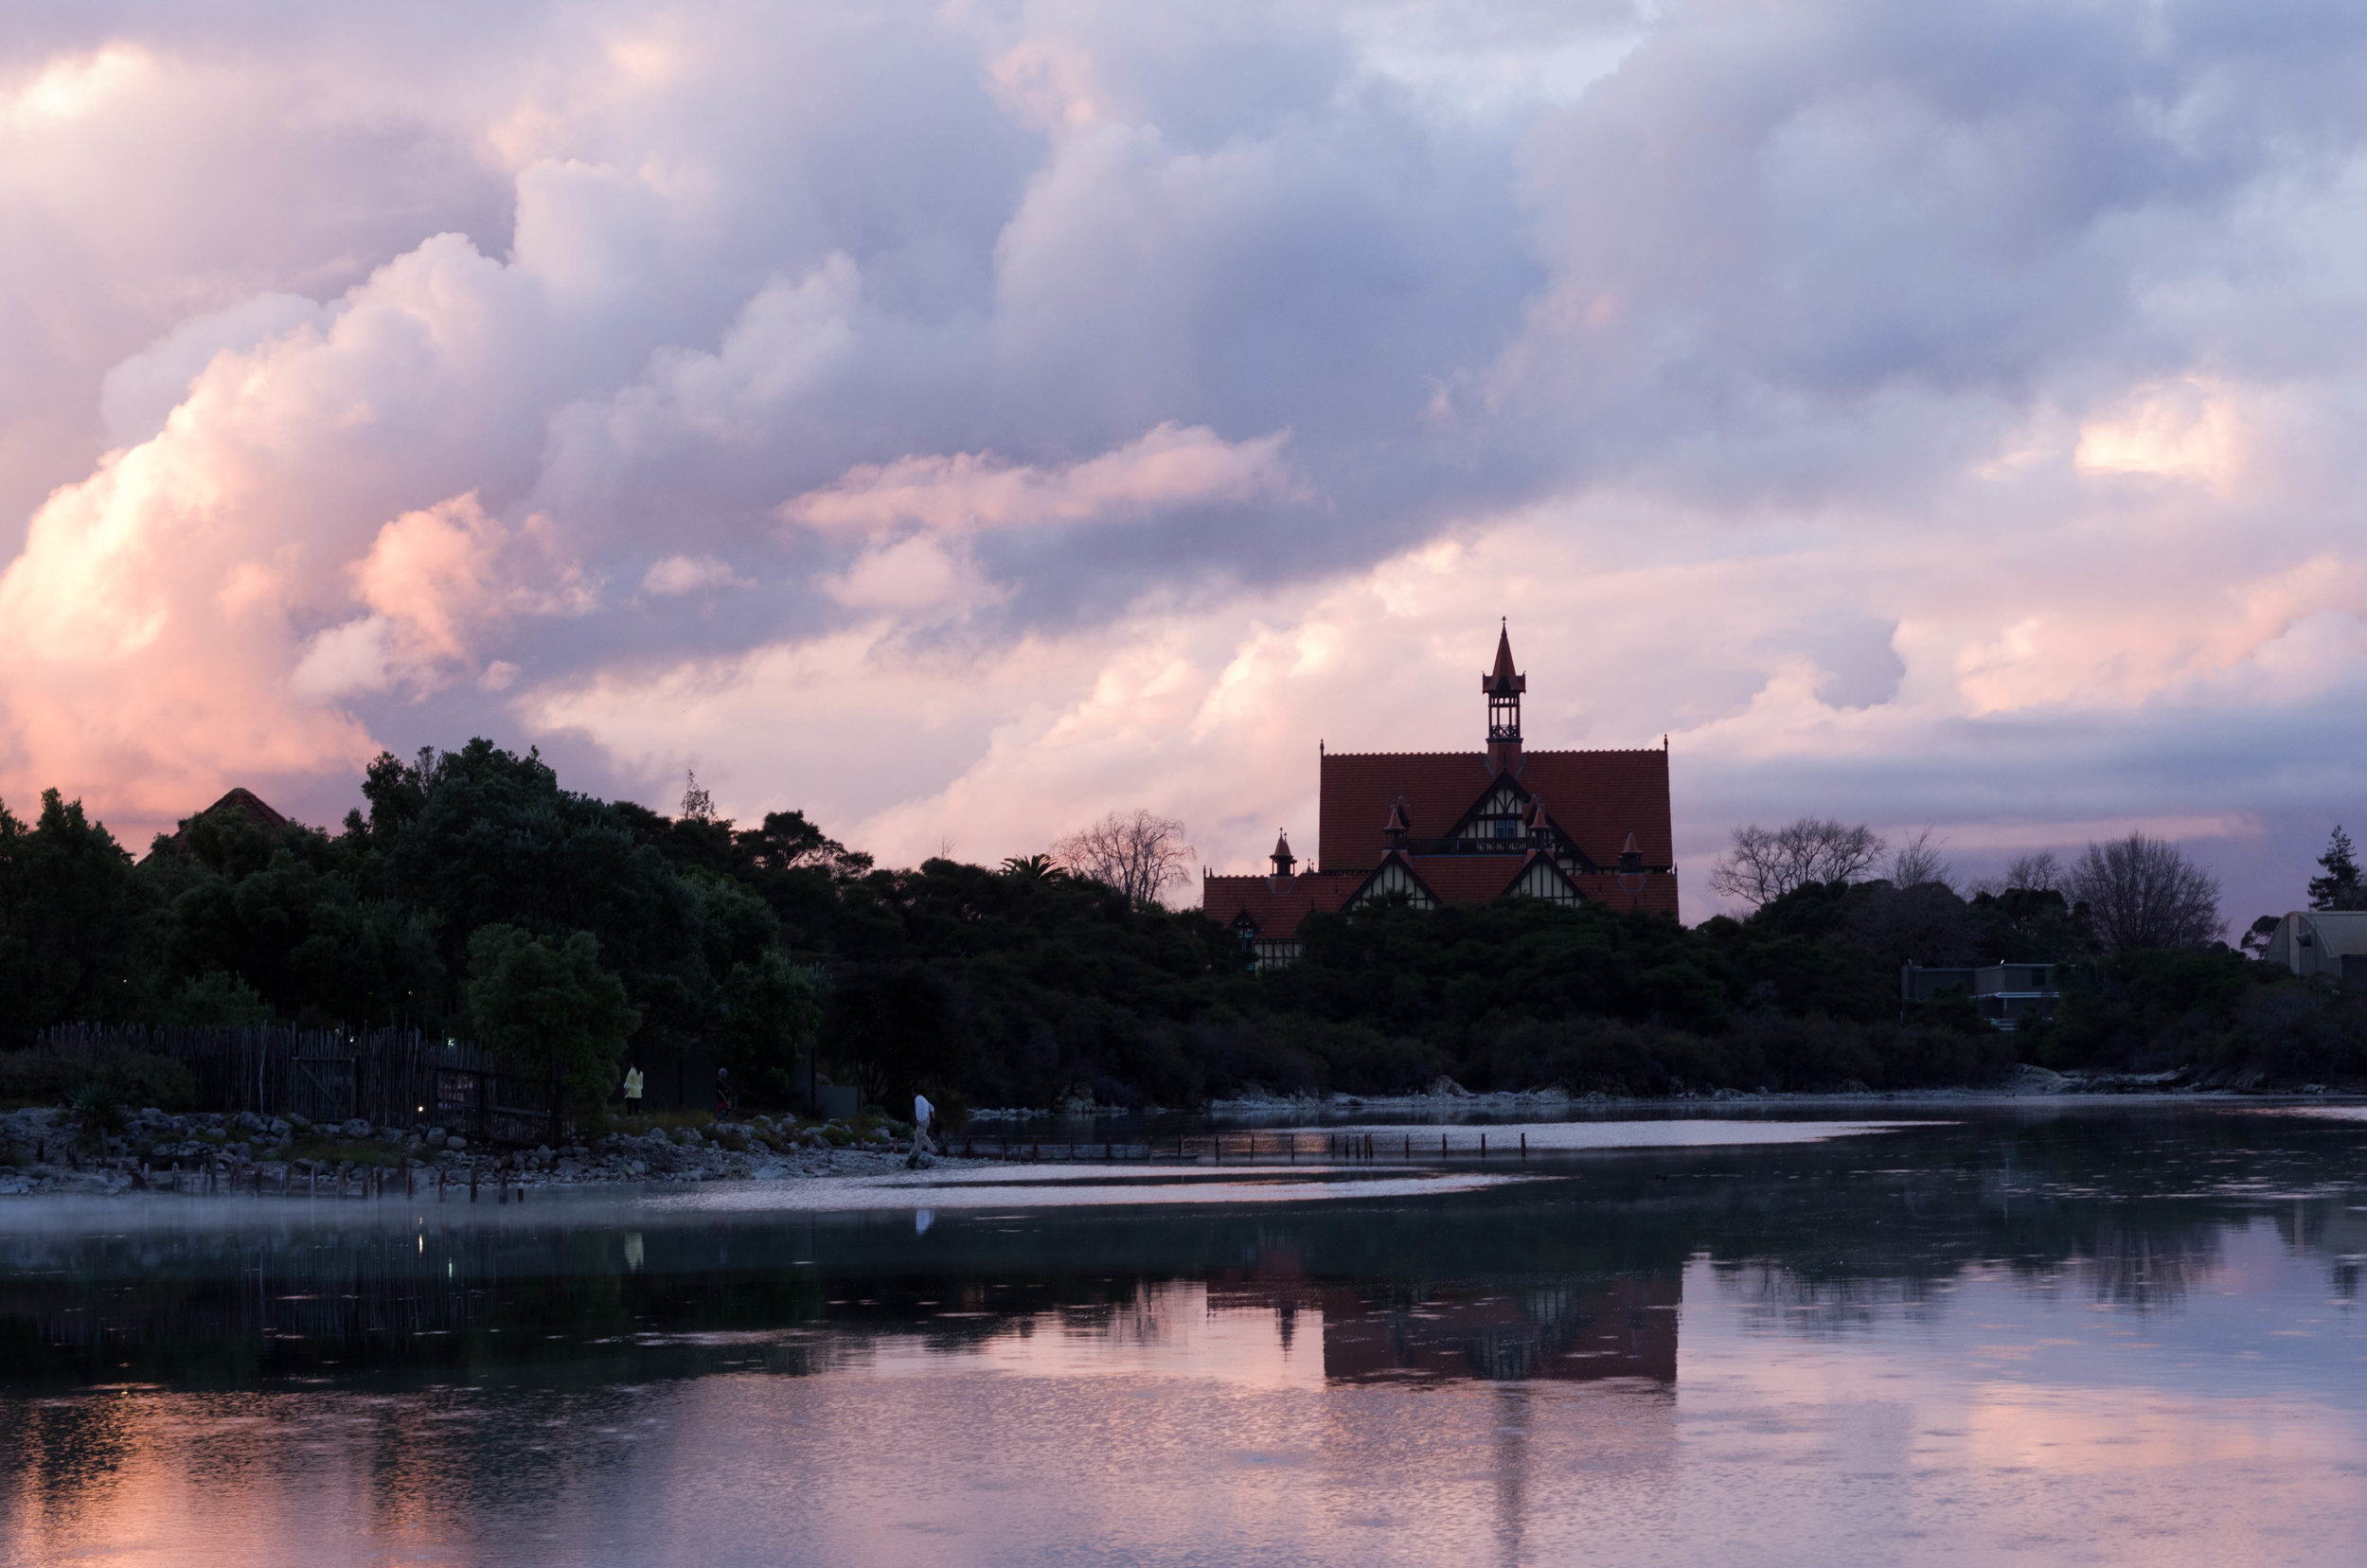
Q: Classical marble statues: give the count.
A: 0